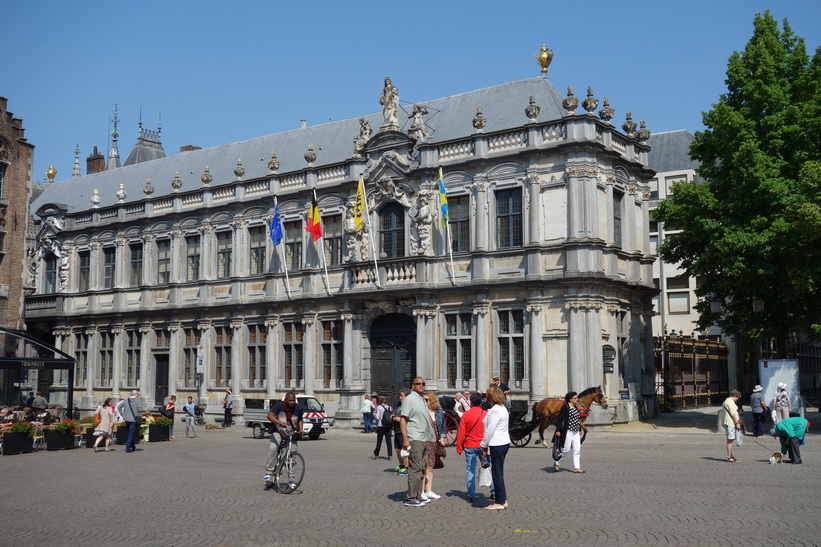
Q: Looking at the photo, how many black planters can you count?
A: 5